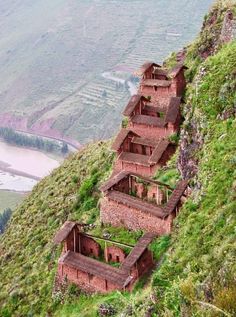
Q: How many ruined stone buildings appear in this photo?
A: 5